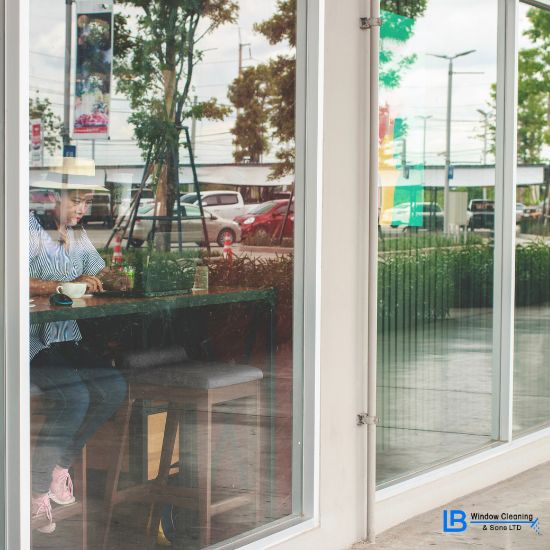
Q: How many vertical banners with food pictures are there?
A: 1